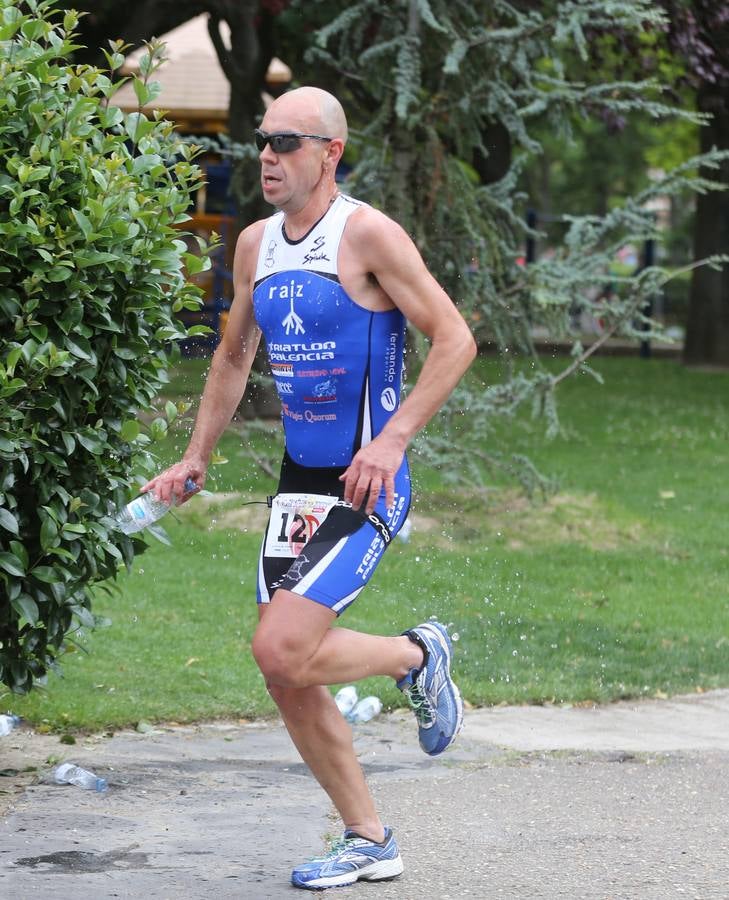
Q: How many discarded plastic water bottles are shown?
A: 4